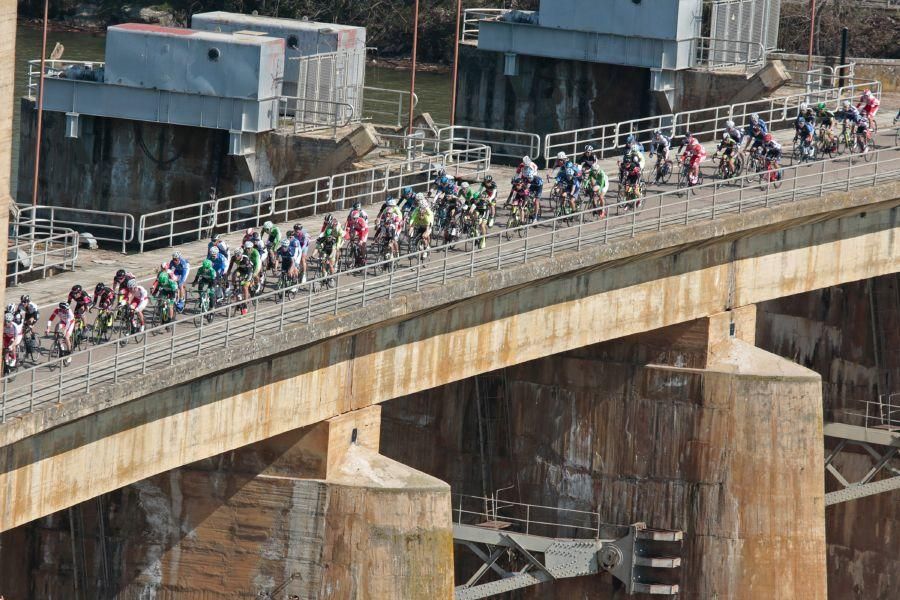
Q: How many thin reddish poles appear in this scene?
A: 4